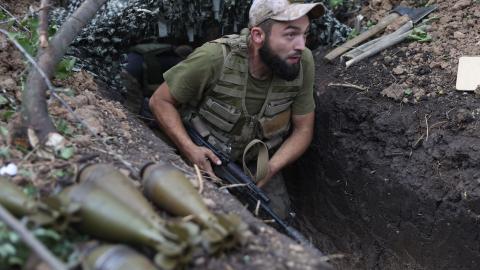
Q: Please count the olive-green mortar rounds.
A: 5